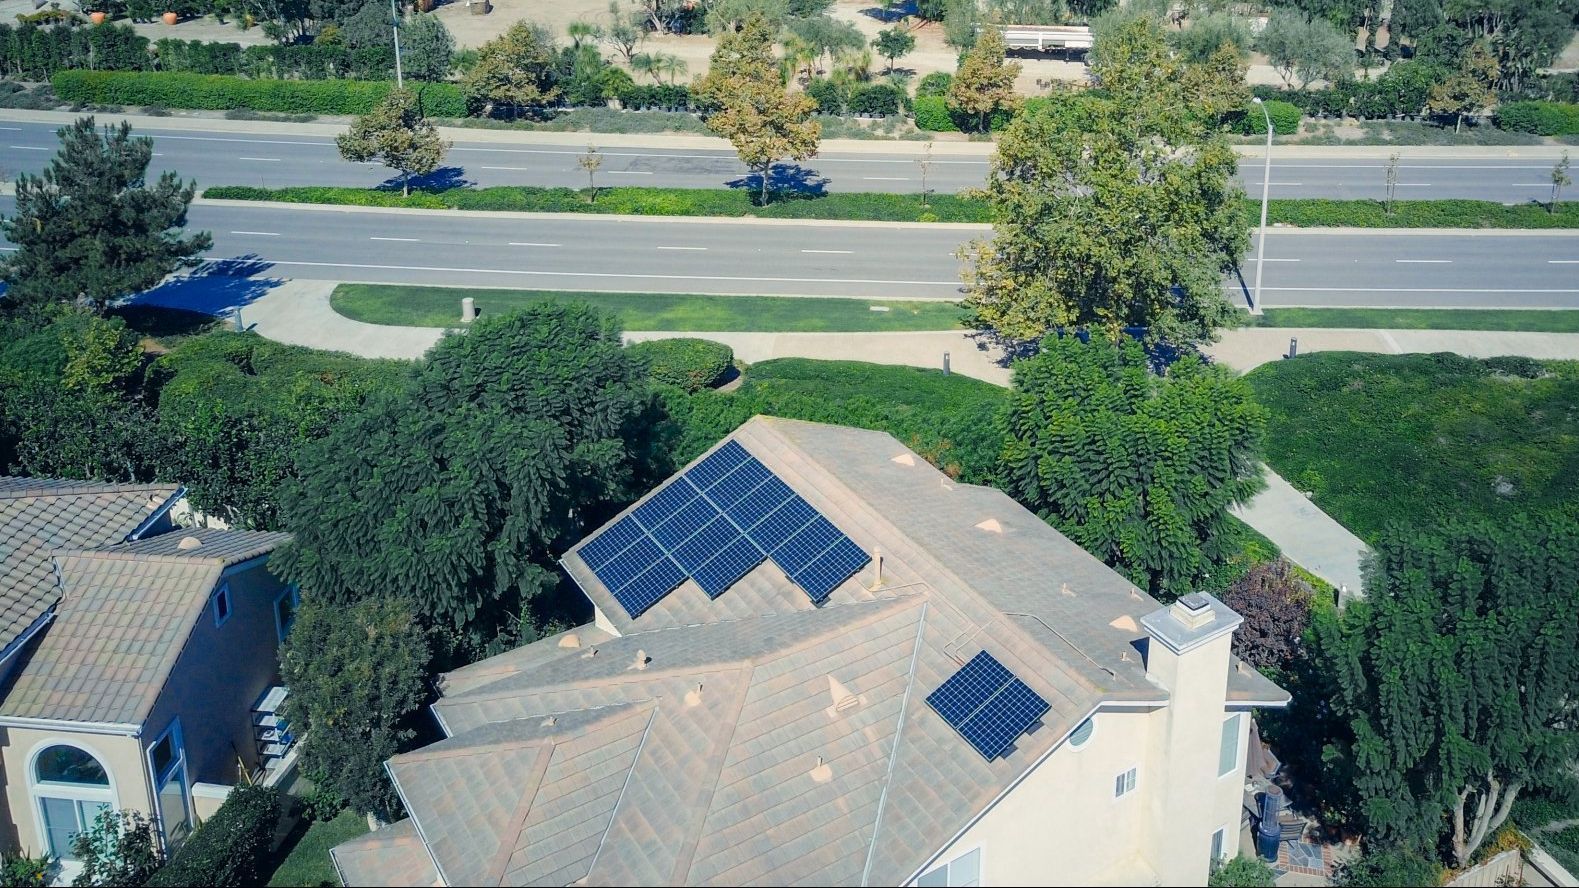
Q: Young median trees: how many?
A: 4